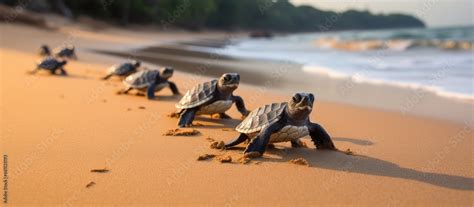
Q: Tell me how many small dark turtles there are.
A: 7